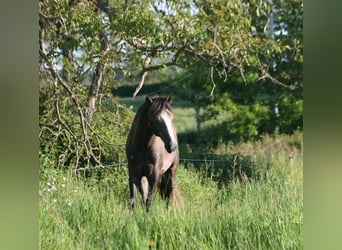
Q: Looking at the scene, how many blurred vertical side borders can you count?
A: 2